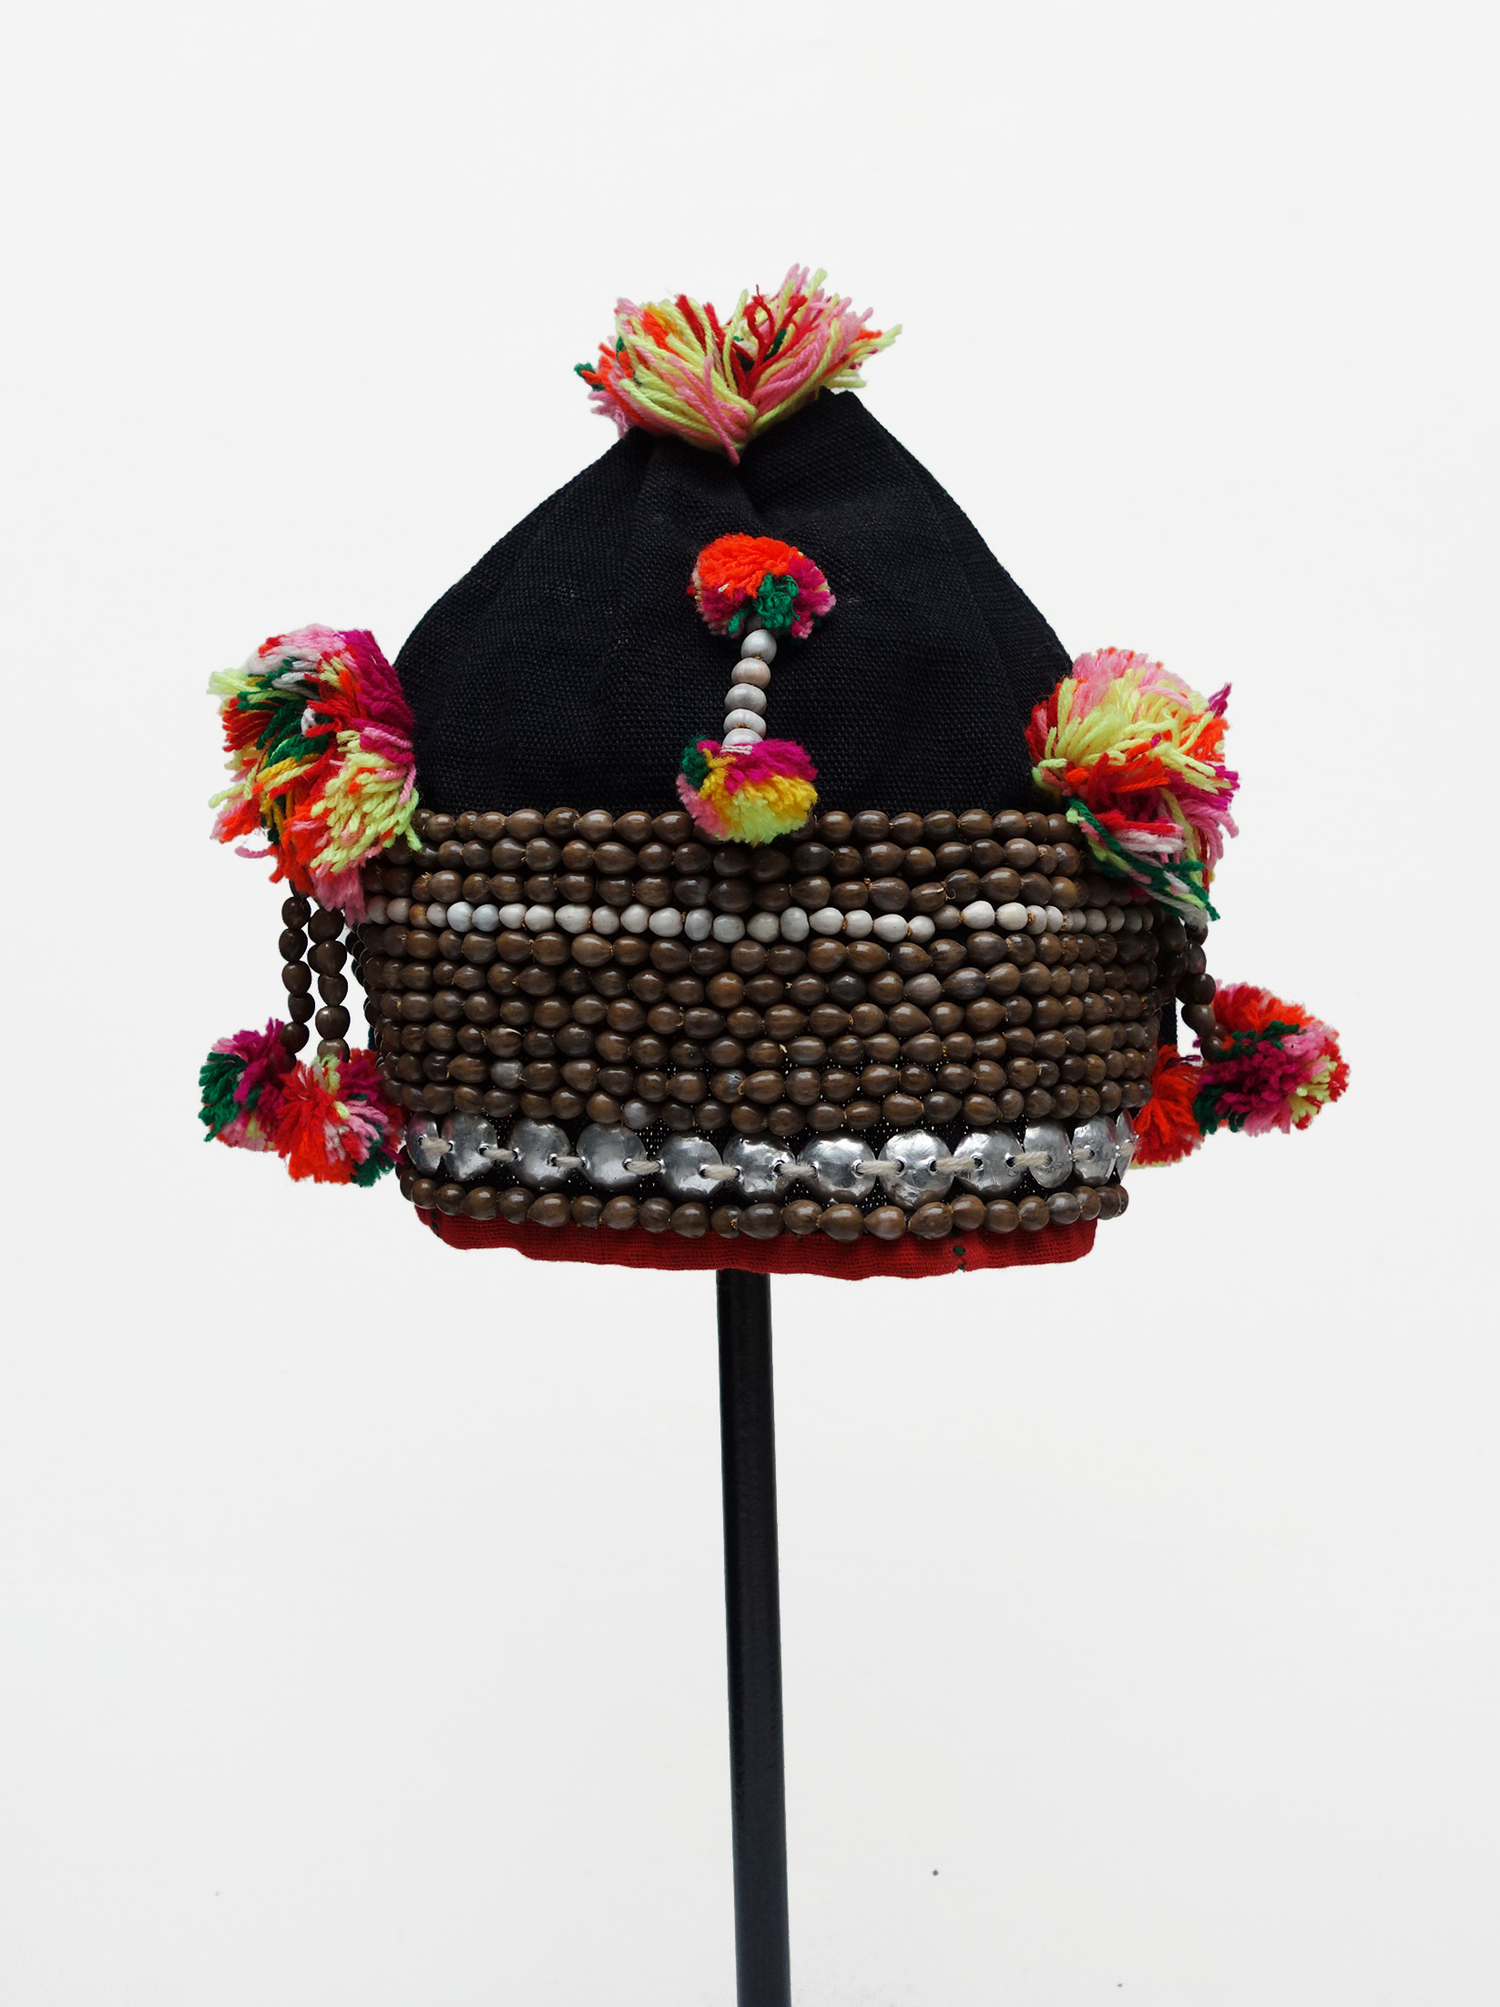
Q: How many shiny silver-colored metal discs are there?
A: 12